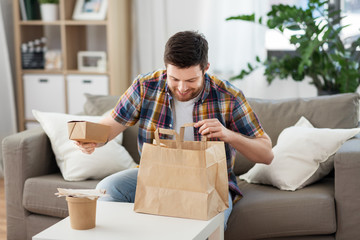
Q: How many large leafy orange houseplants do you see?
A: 0